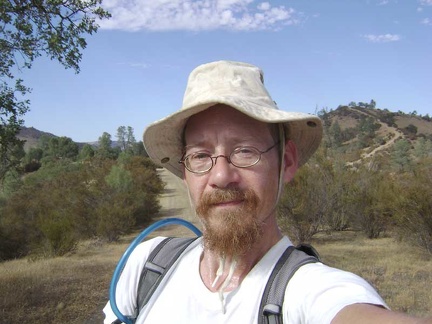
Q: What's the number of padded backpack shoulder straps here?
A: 2